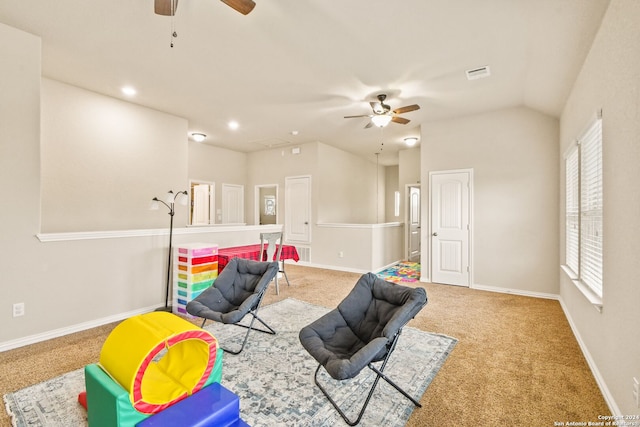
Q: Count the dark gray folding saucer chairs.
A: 2